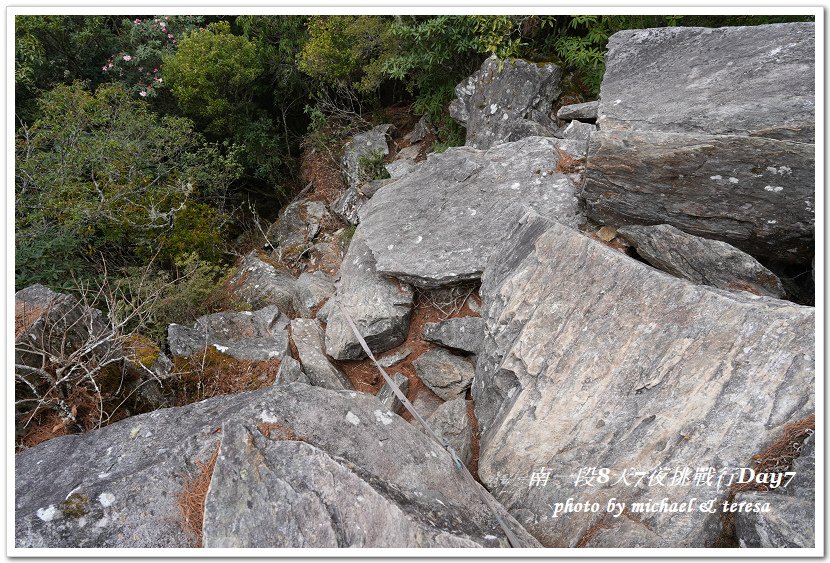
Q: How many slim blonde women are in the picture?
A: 0